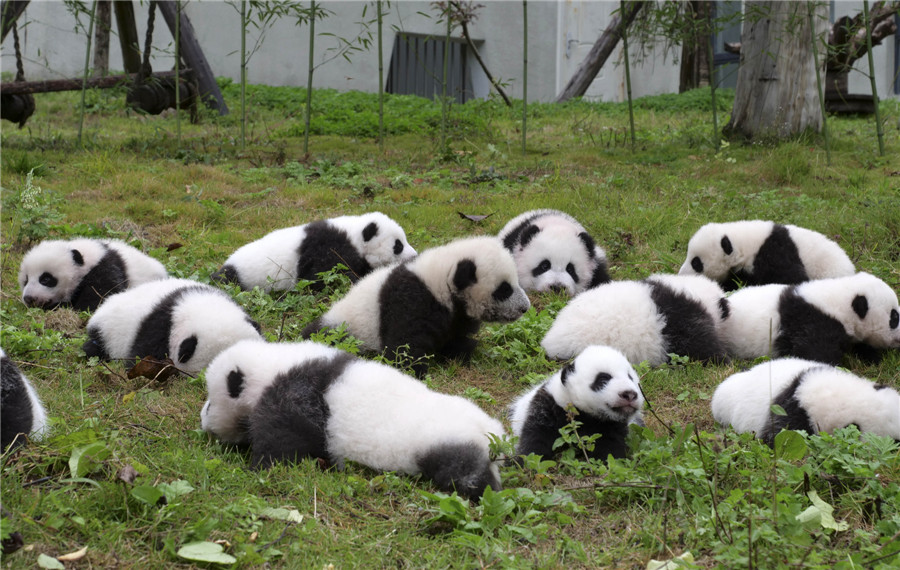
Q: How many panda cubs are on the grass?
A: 12